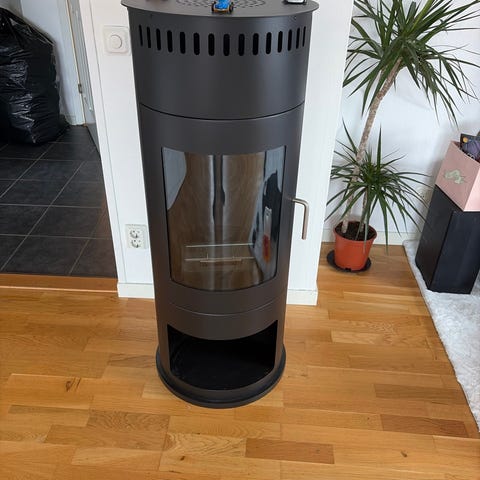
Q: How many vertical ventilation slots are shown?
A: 15